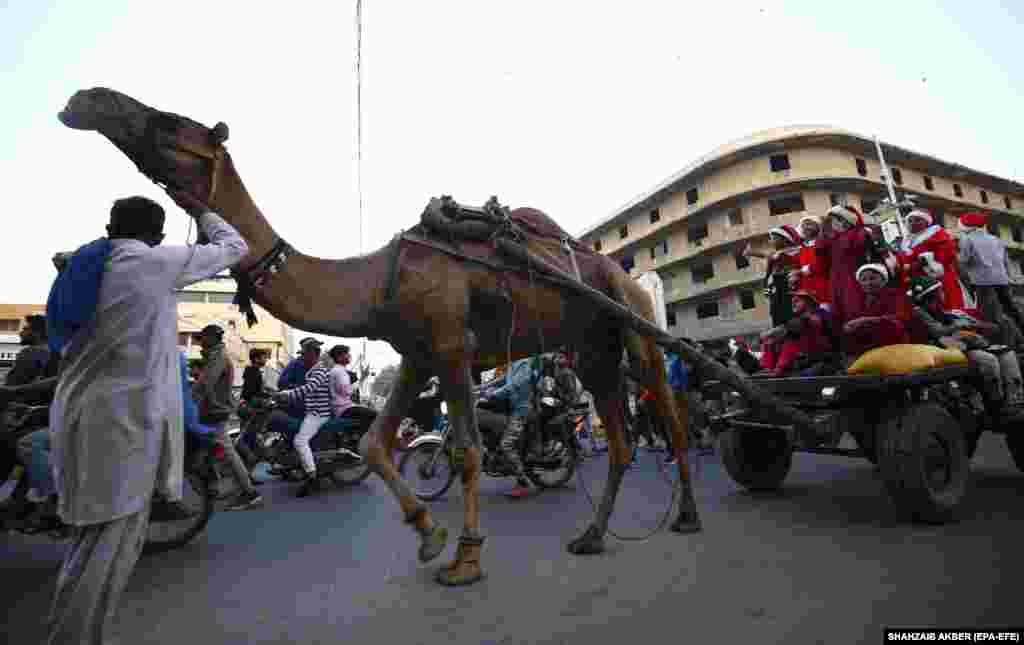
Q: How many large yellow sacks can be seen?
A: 1